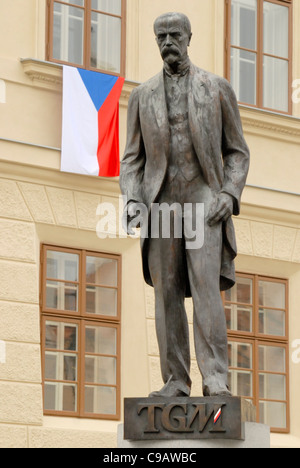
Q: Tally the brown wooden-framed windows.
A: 4